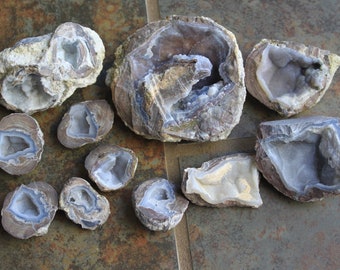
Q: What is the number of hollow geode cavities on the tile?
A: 12